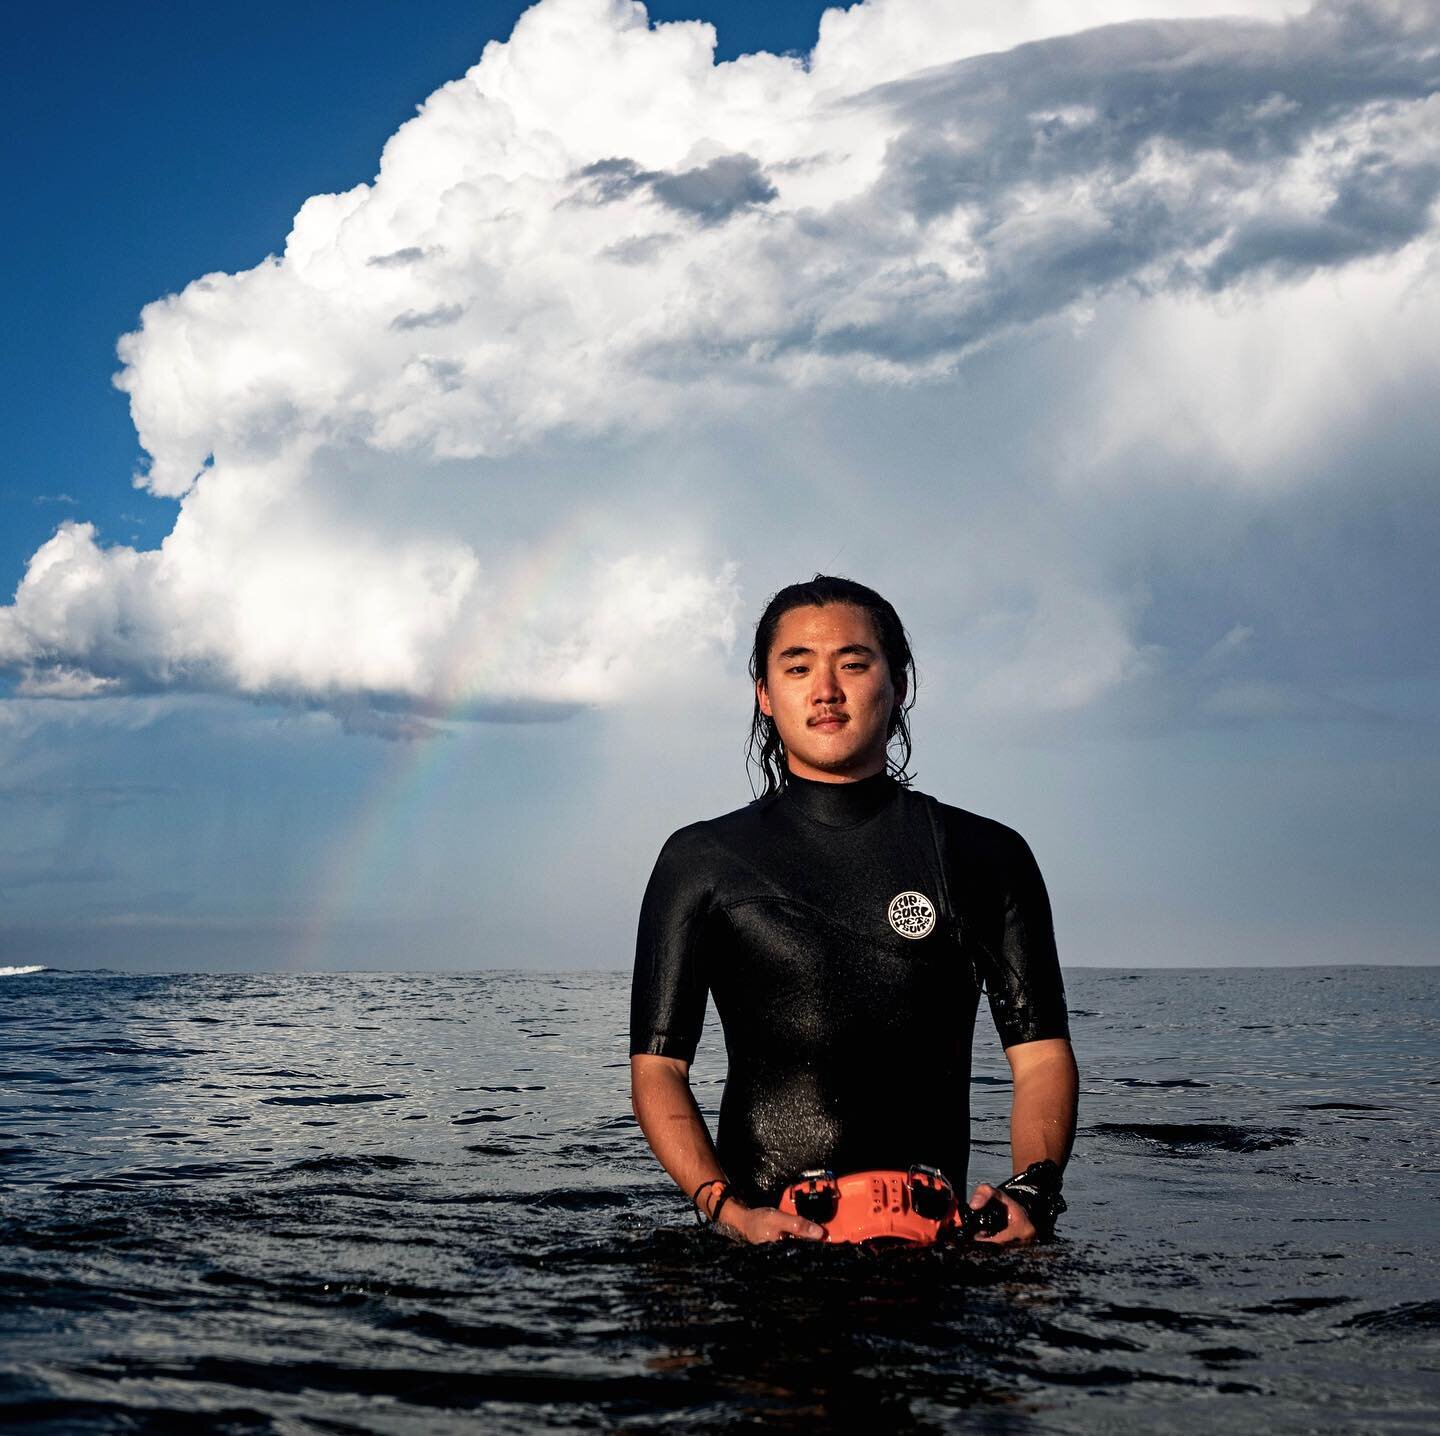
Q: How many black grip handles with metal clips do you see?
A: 2